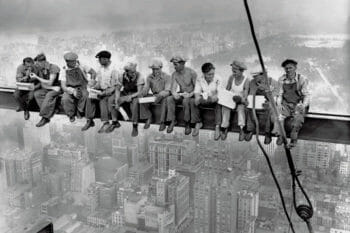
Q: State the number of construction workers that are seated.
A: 11